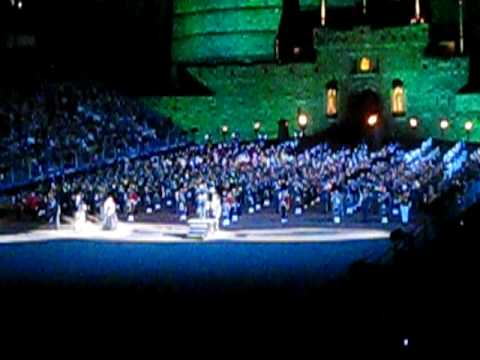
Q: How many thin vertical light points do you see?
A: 4